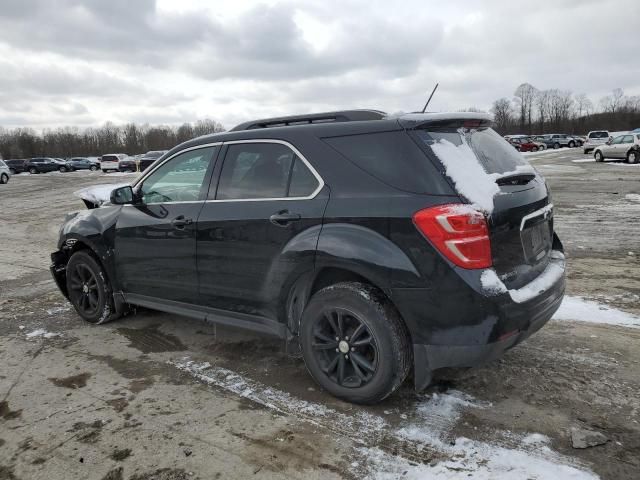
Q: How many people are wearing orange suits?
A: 0